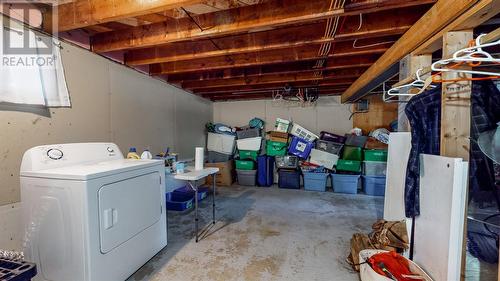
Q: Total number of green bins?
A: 6